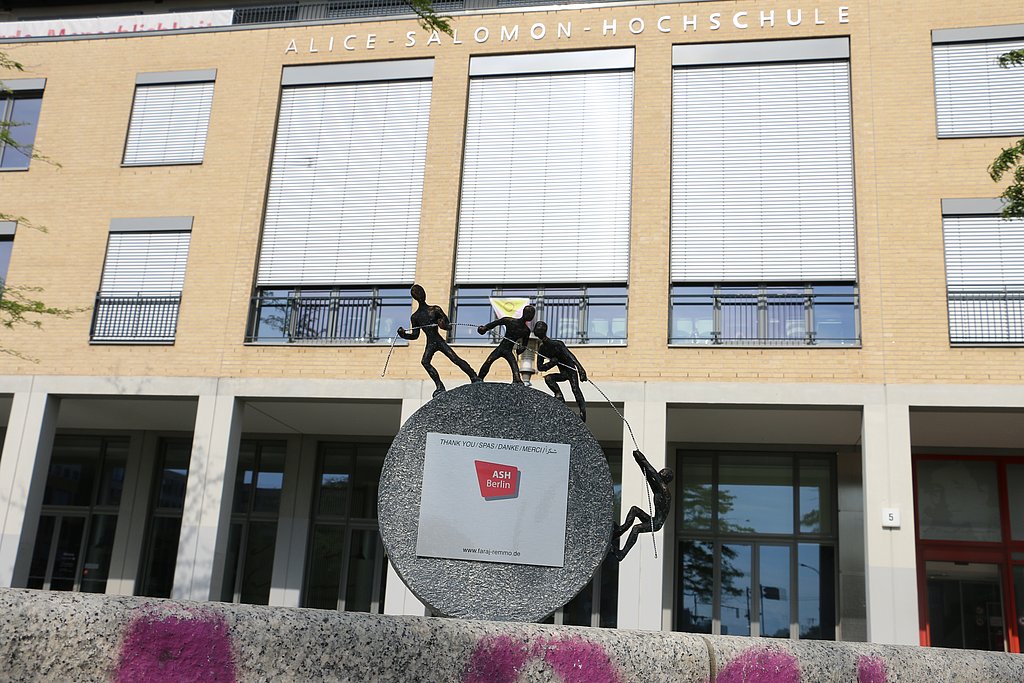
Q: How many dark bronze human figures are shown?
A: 4